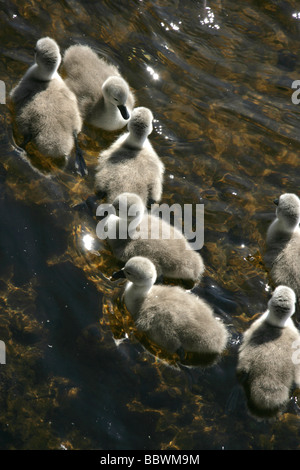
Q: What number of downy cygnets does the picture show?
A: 7